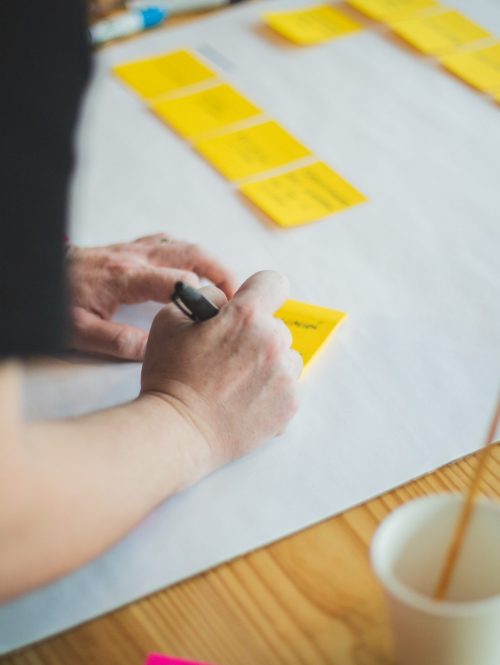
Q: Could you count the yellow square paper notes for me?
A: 9